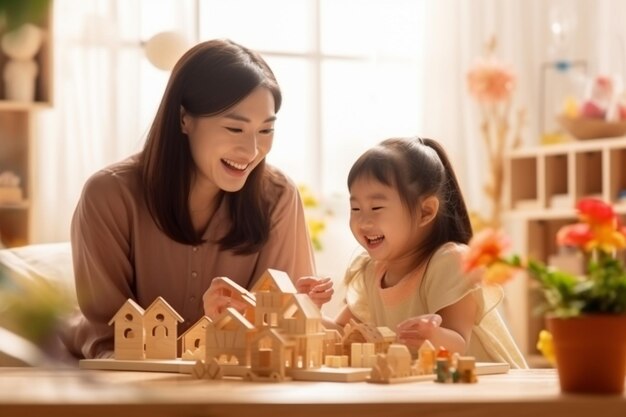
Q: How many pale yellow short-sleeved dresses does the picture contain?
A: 1